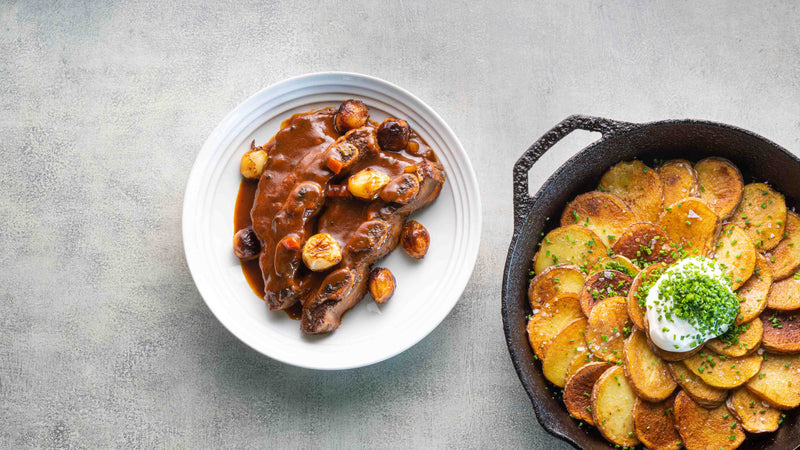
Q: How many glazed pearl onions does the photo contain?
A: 8